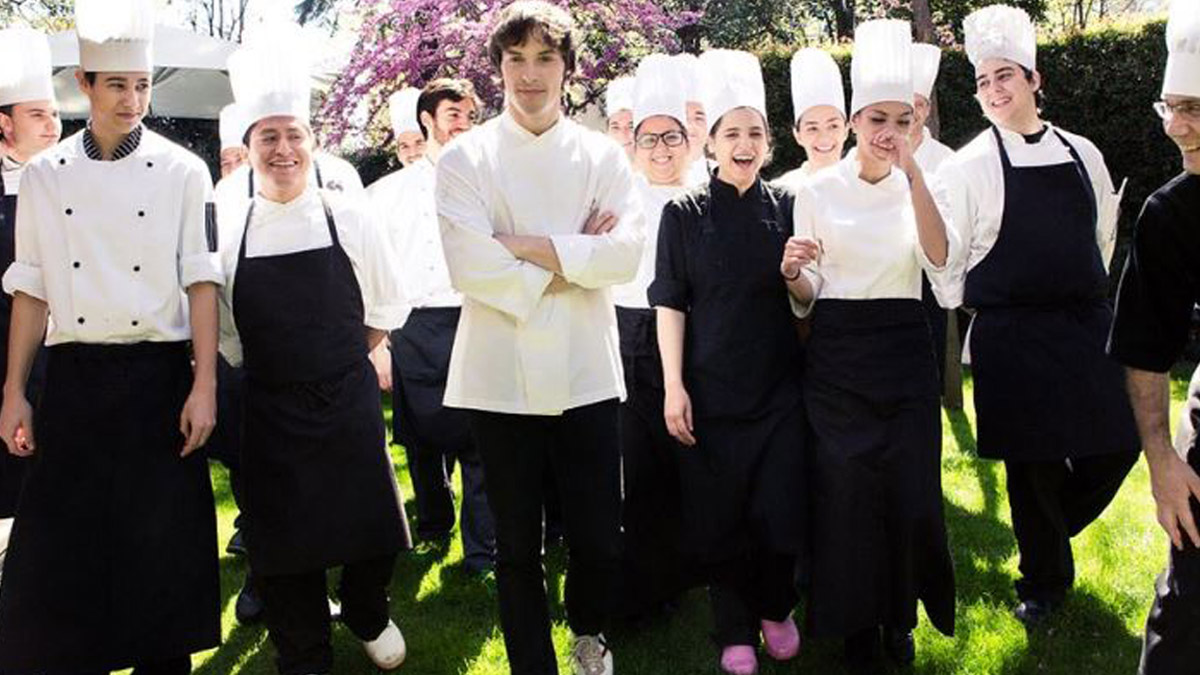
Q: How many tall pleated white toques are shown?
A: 14